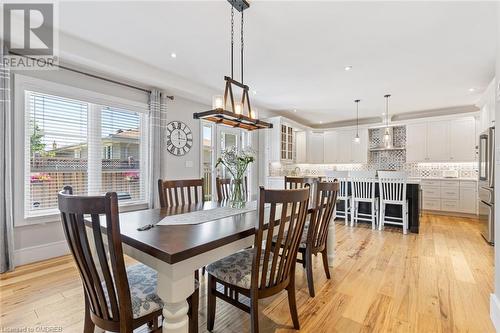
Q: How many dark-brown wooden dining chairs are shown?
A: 6